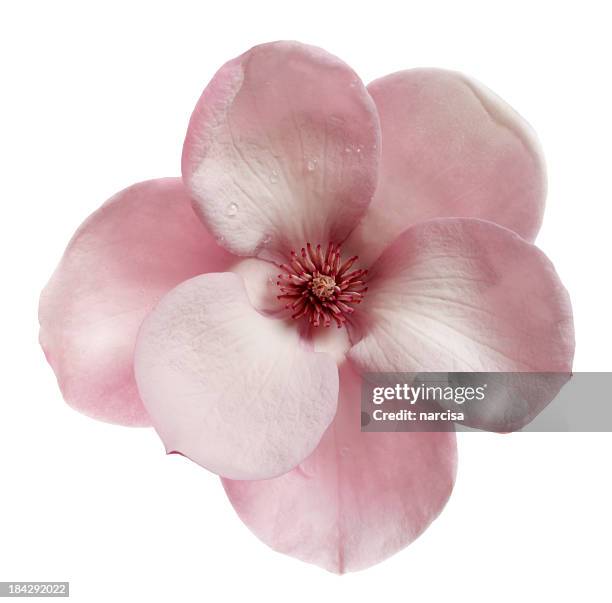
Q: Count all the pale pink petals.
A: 6